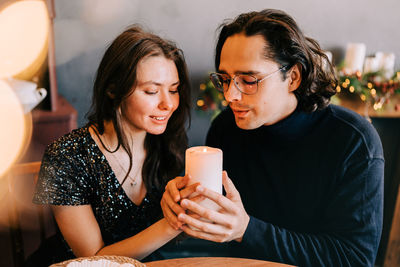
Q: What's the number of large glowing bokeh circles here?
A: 2